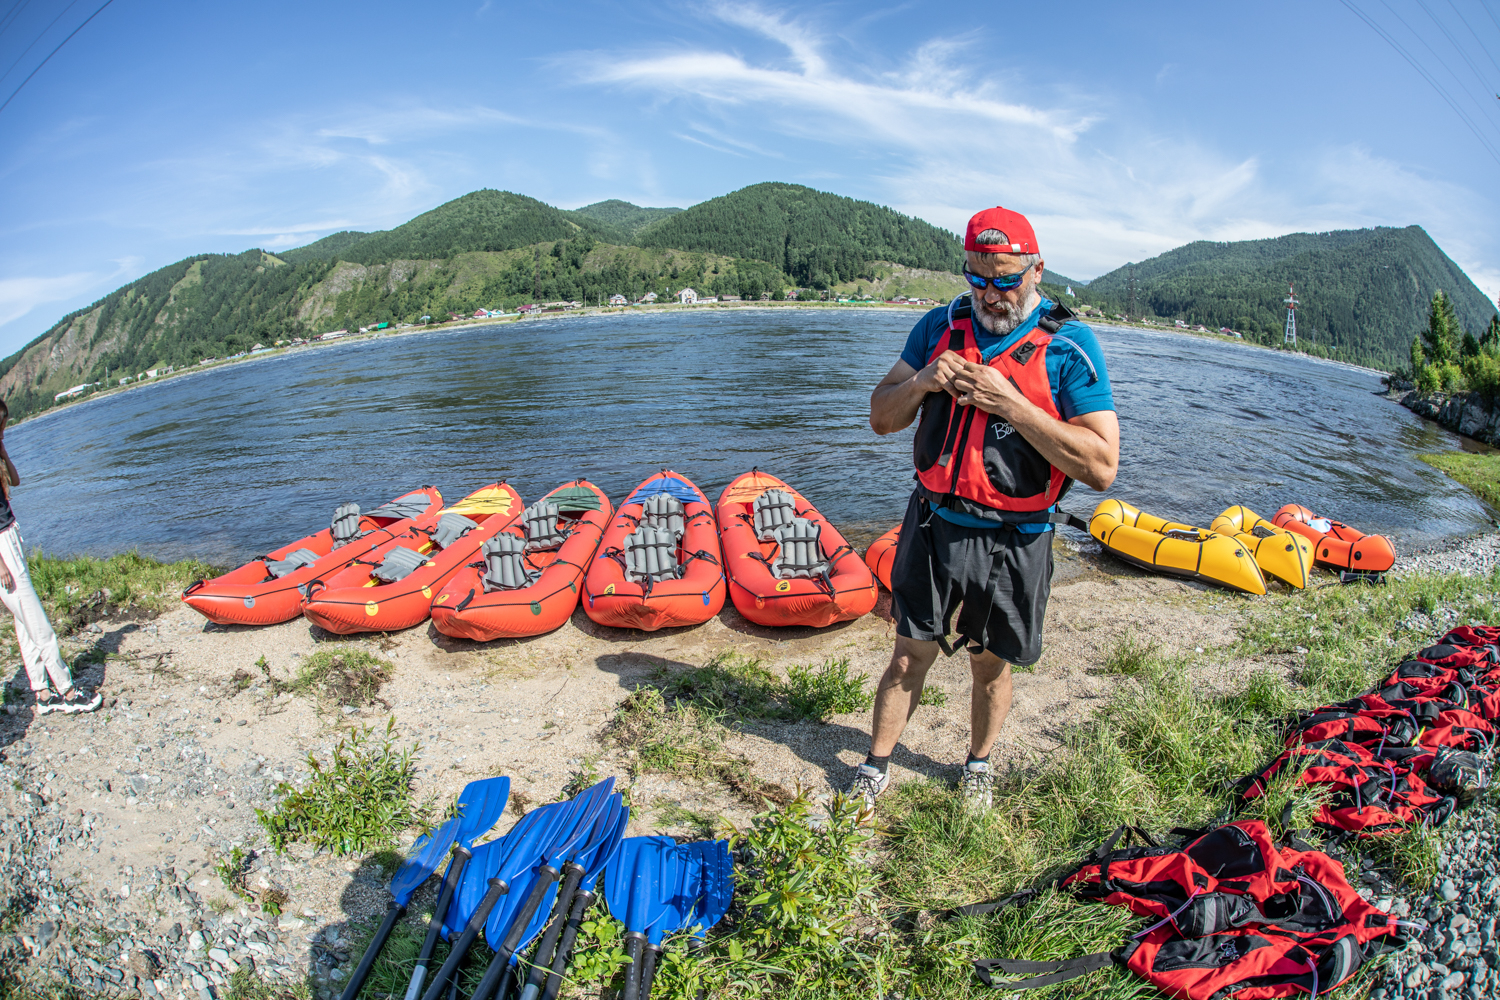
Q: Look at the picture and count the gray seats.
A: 10